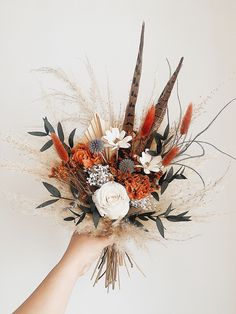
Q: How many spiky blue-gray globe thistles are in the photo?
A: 2